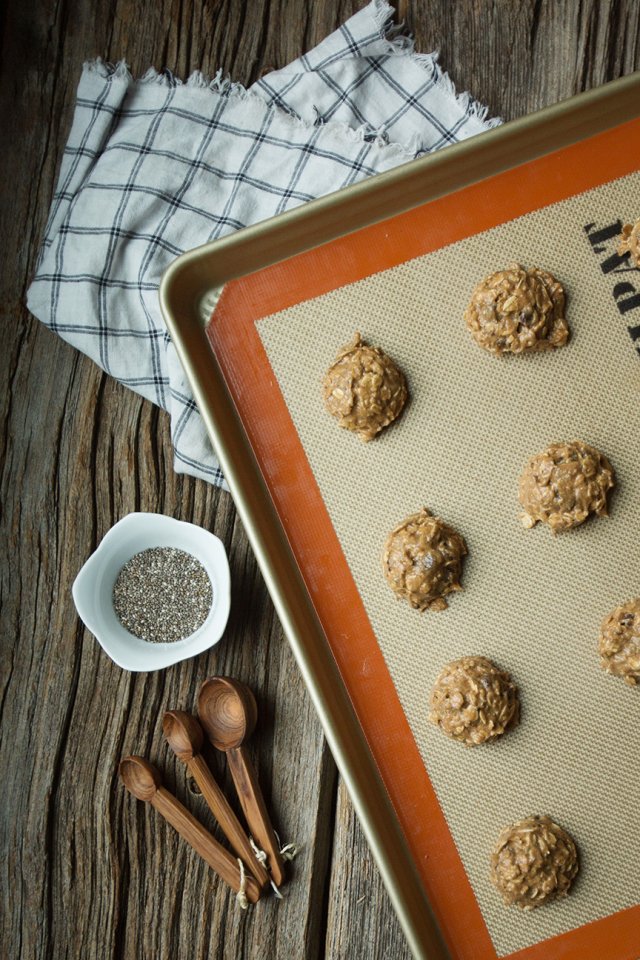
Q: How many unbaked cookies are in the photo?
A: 8